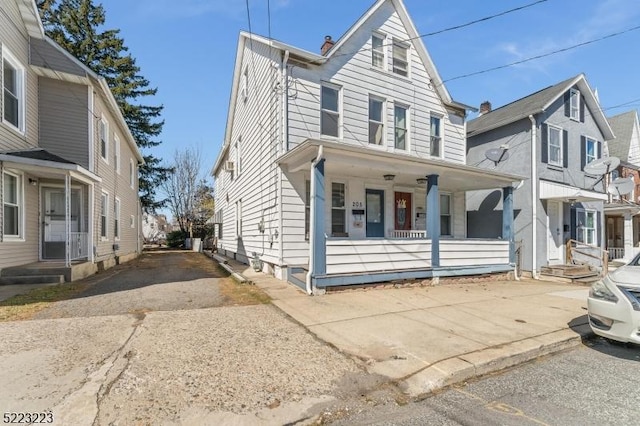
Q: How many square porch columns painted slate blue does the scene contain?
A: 3